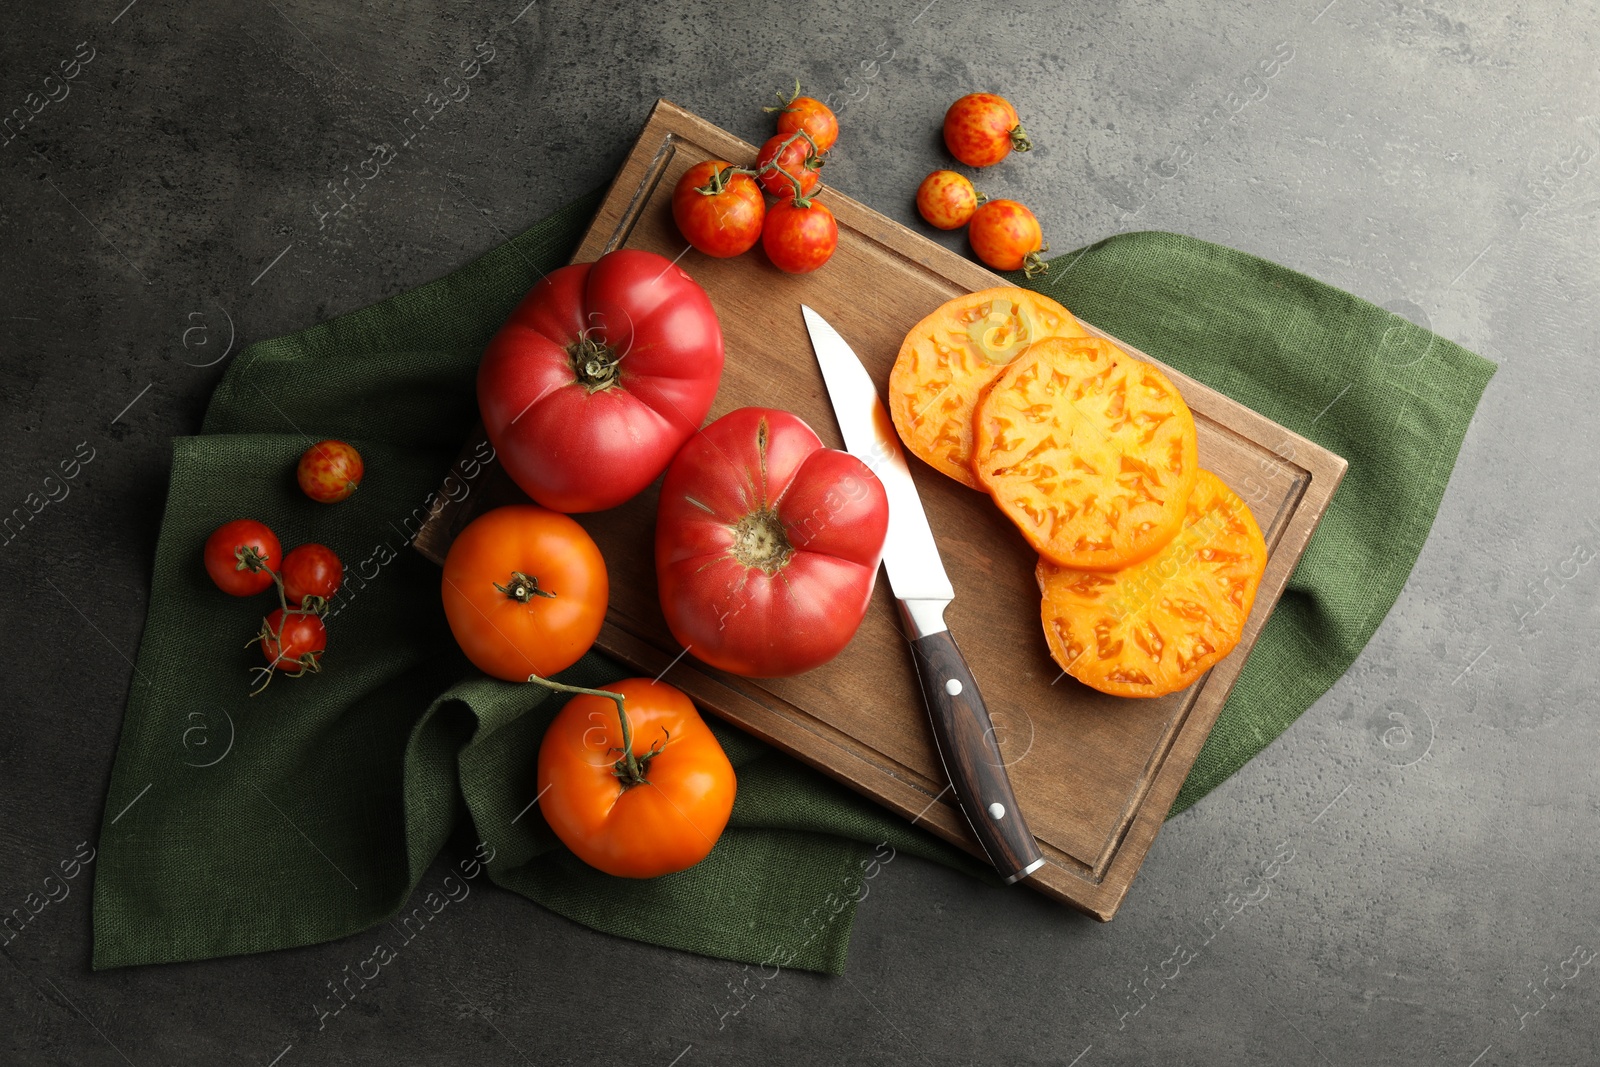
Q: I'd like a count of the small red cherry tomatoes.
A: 11